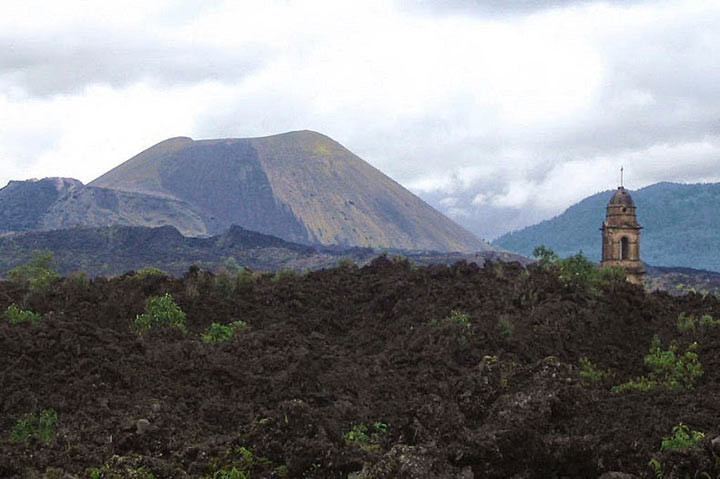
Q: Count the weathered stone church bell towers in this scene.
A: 1